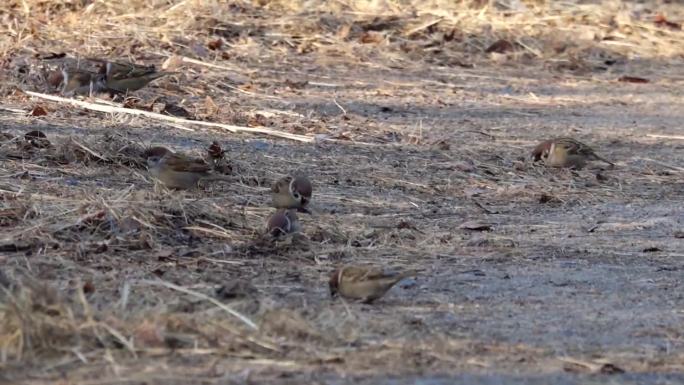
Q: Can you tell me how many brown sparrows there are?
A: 7